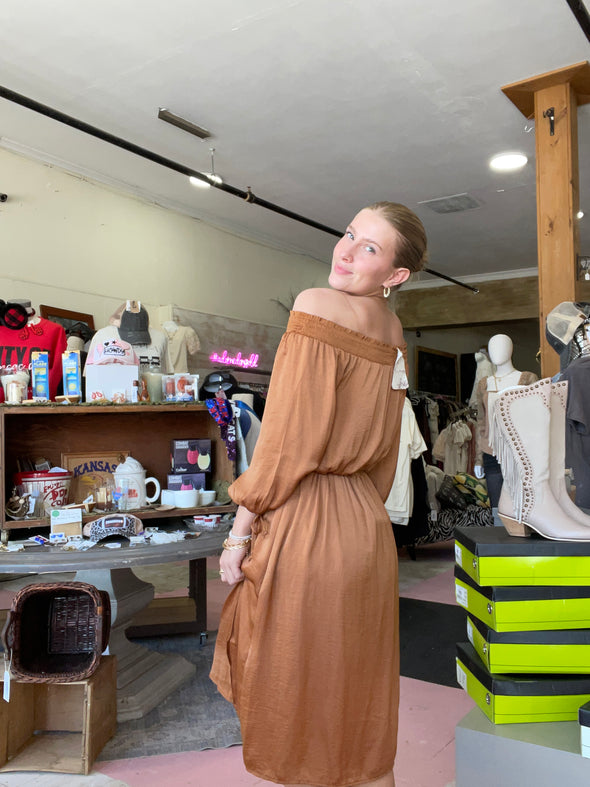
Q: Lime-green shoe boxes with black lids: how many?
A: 4